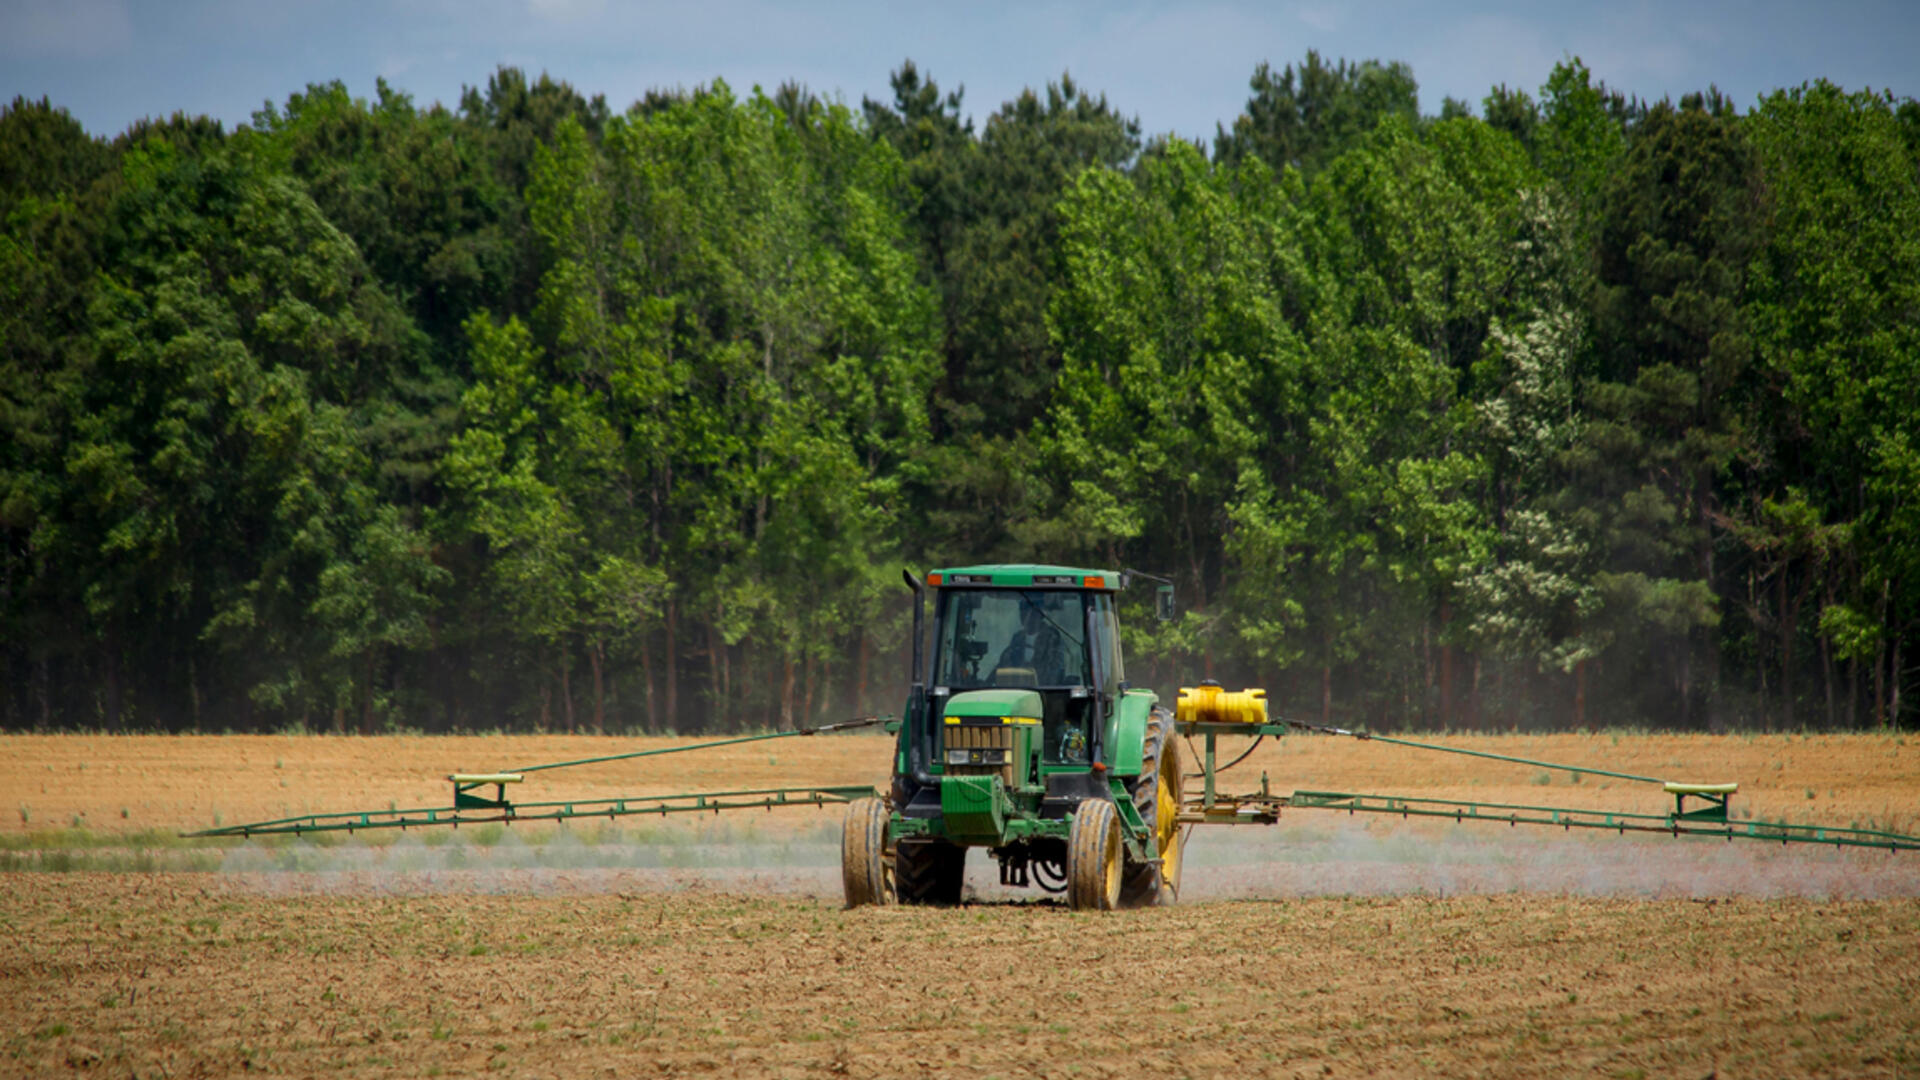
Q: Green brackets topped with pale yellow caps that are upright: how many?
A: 2